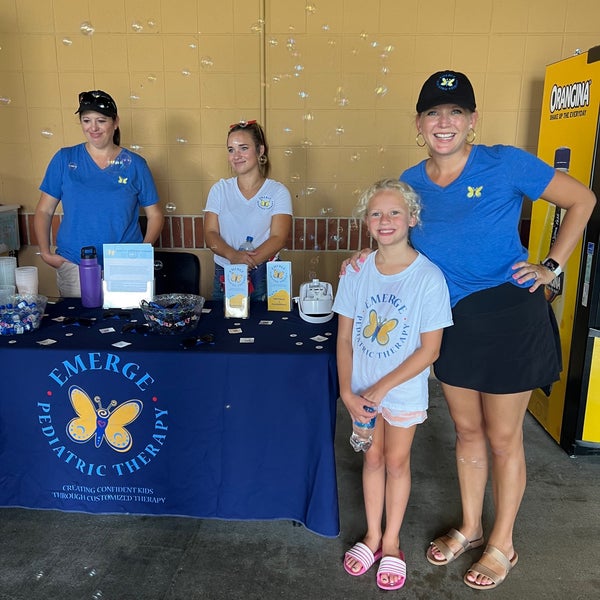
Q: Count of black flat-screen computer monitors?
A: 0